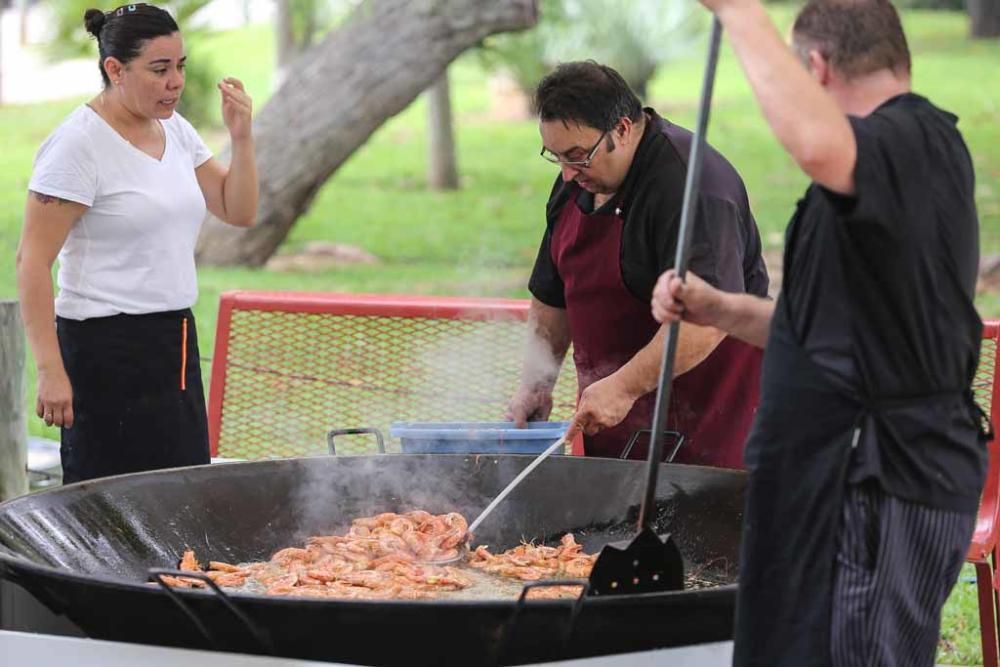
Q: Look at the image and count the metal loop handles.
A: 4